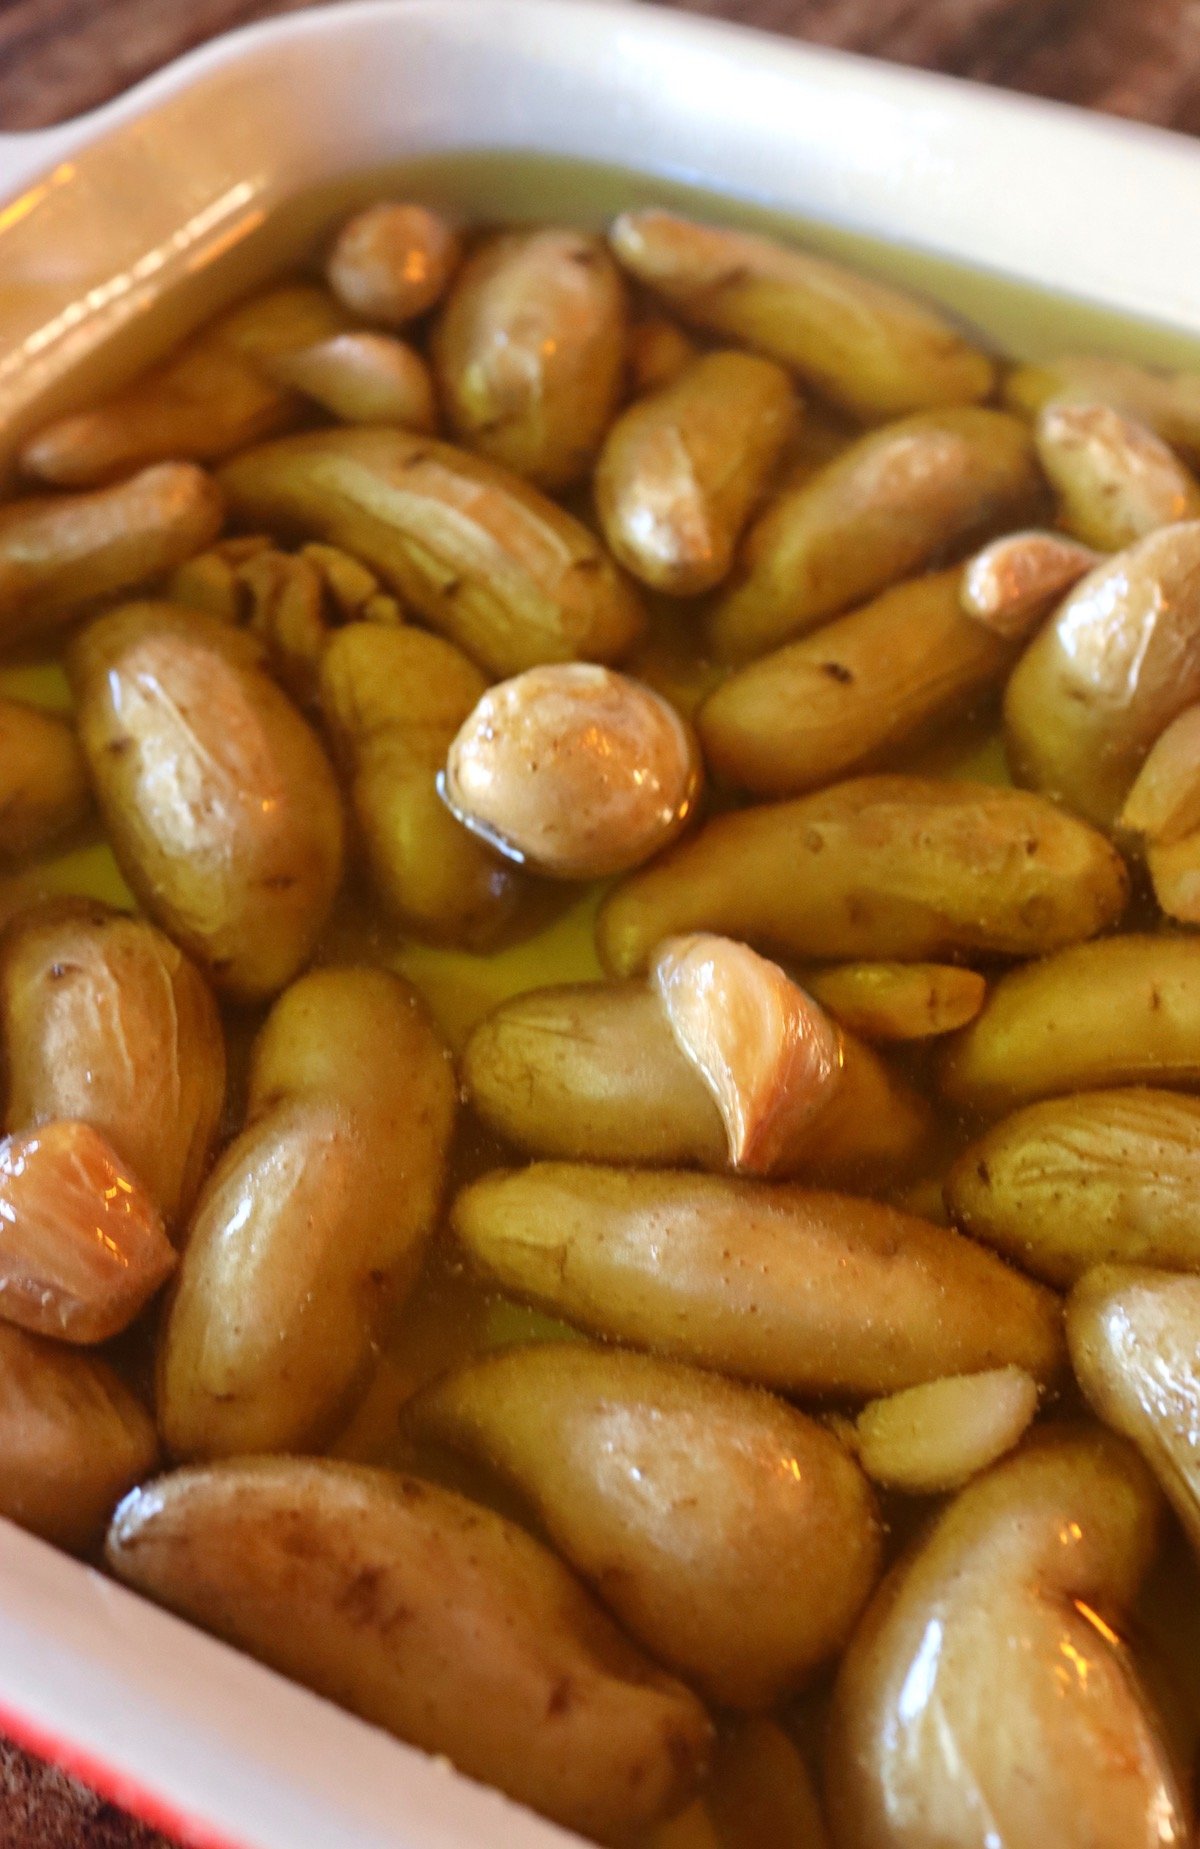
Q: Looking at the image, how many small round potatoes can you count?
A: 2